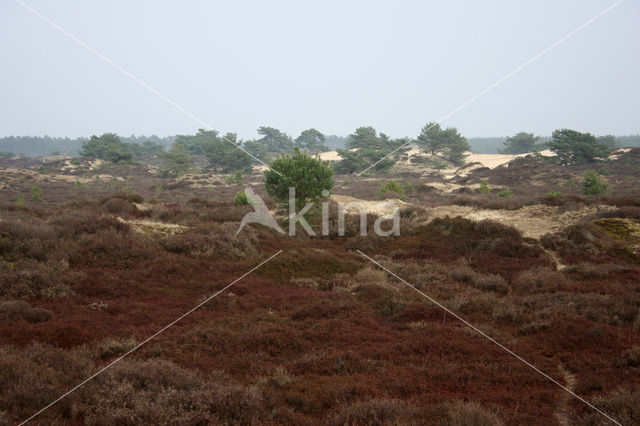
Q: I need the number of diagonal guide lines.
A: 4